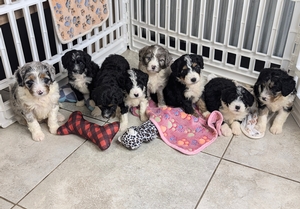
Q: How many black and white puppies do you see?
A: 6